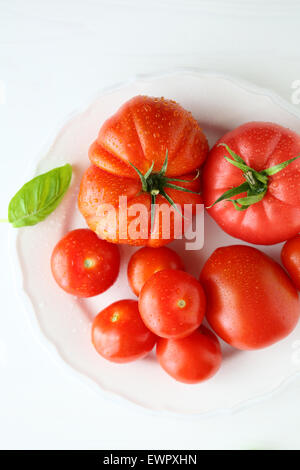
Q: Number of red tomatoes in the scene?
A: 9